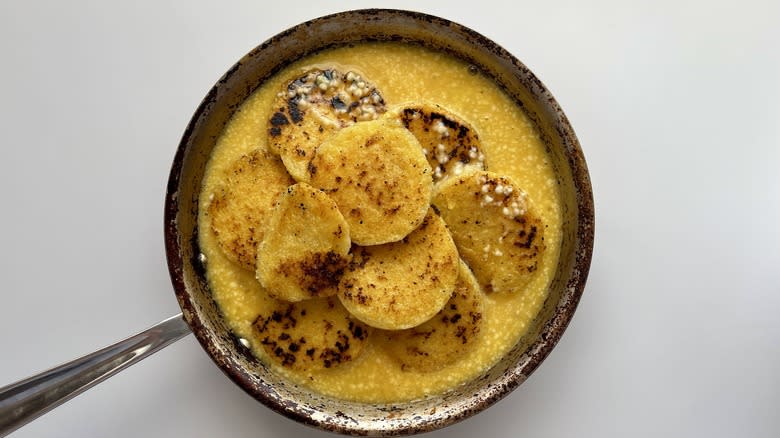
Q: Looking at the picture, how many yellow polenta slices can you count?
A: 9